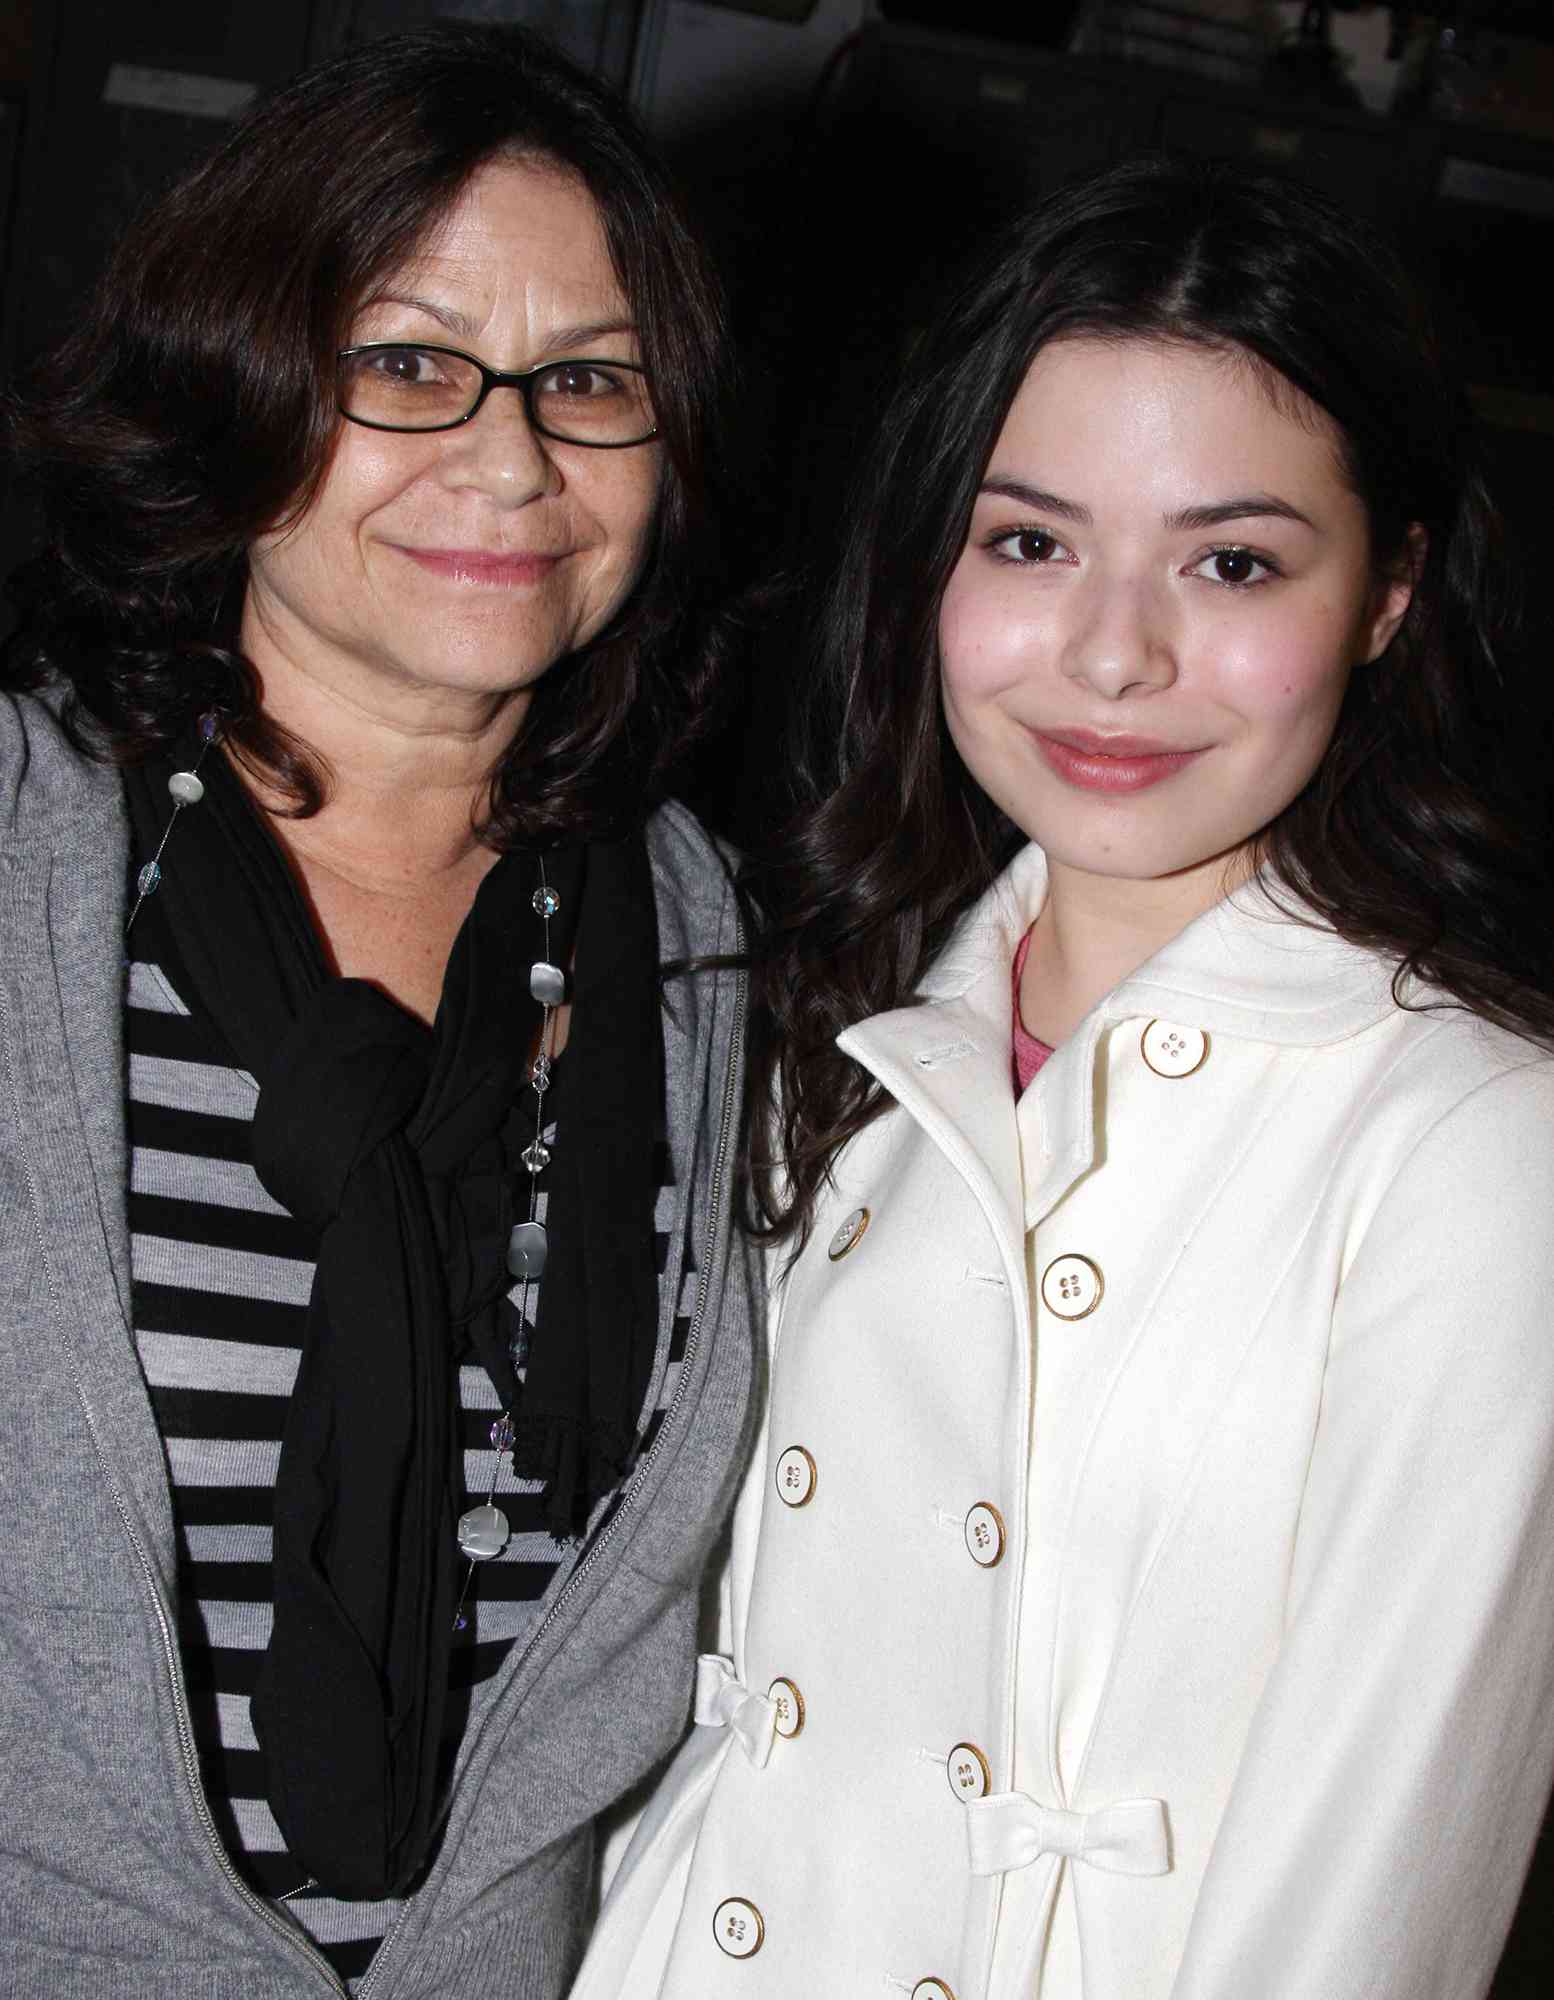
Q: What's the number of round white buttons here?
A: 9